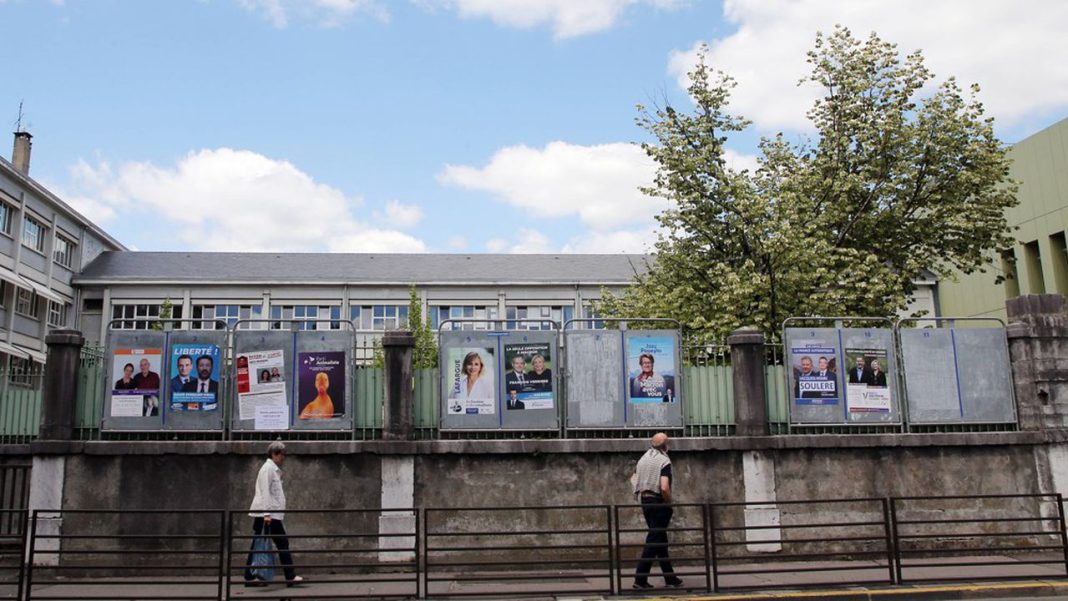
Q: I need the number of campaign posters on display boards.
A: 9